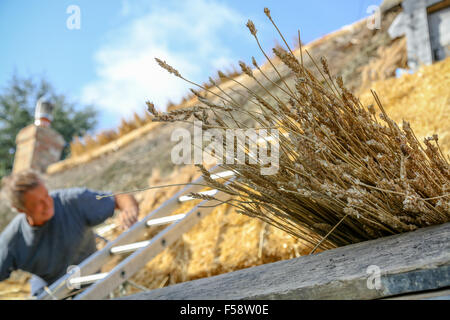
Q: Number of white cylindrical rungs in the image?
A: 5